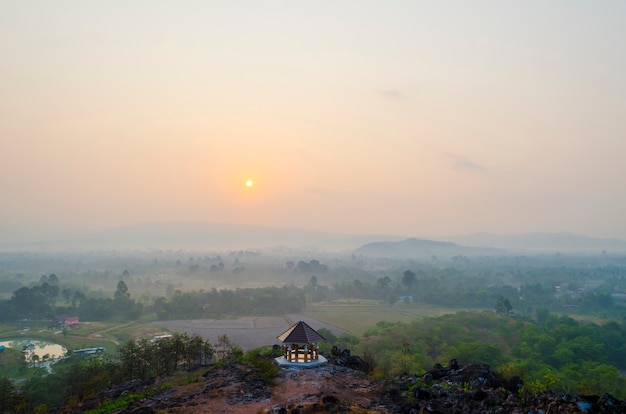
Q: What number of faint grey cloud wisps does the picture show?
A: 2